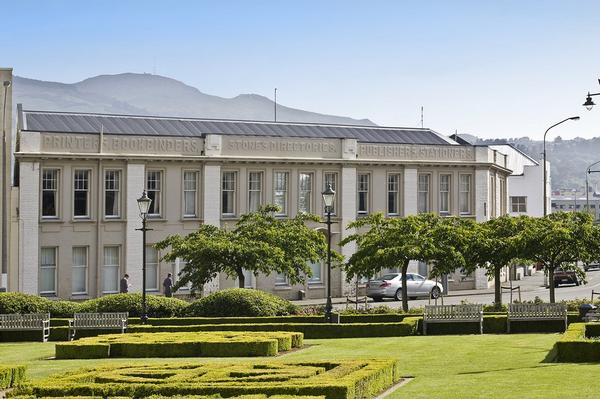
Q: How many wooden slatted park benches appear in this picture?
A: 4